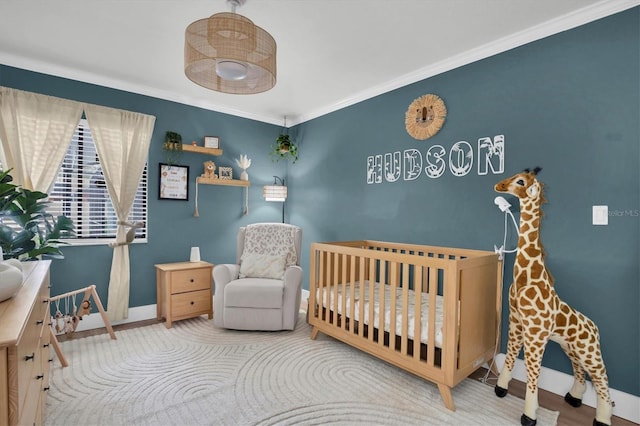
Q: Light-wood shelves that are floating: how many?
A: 2